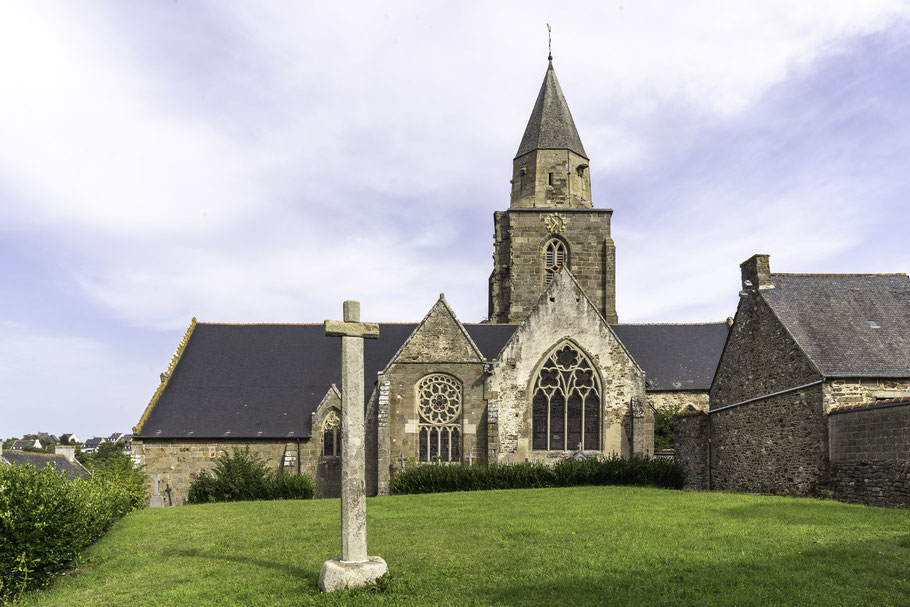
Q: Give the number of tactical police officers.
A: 0